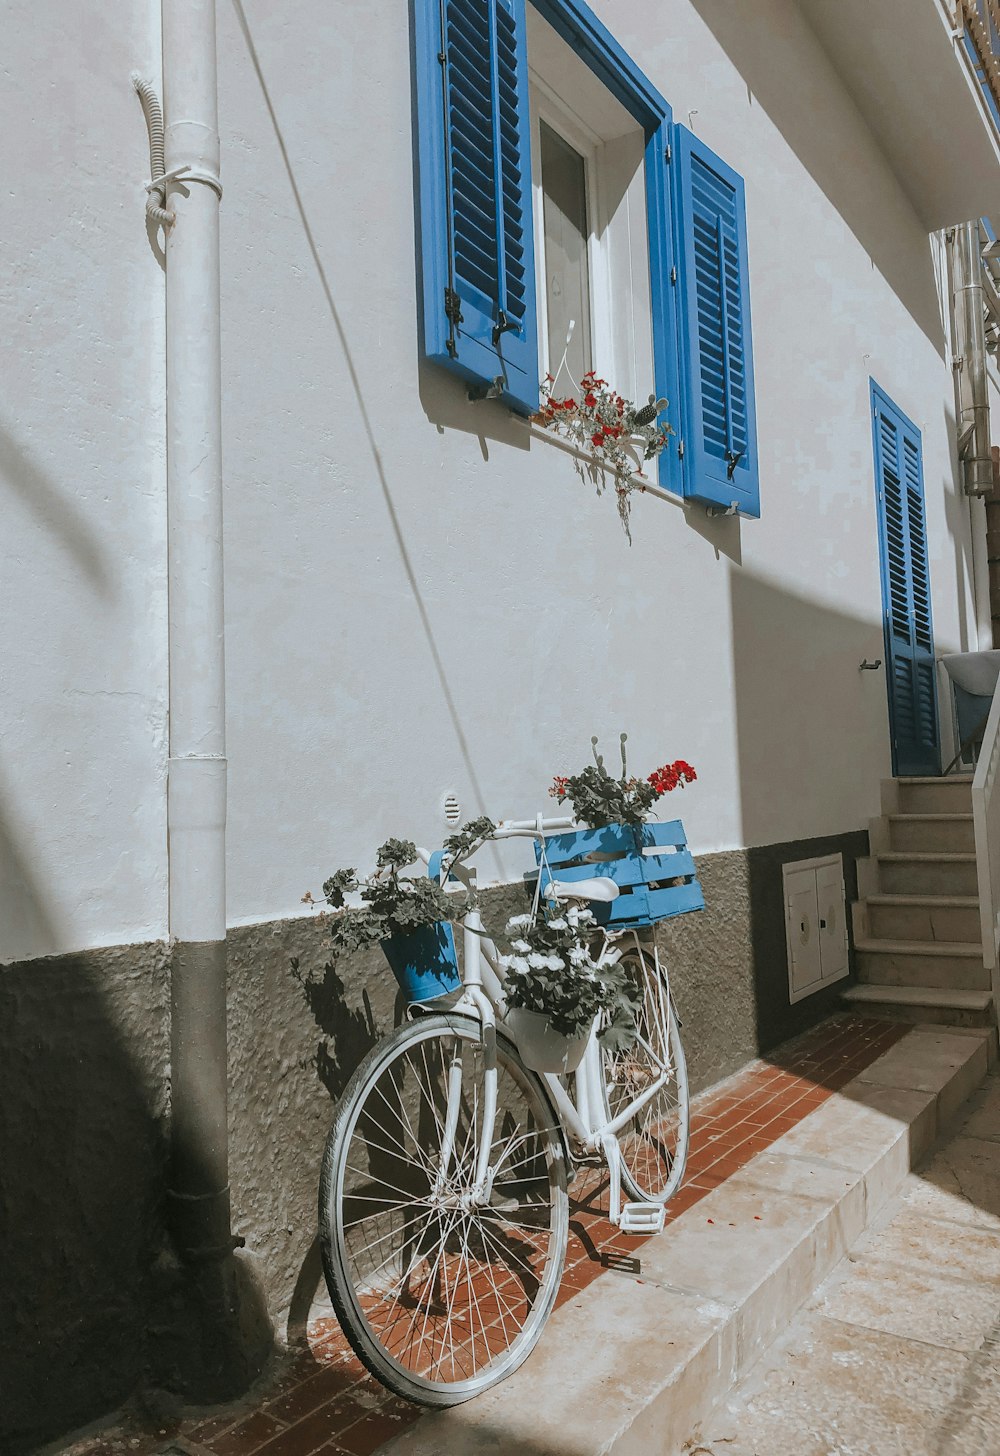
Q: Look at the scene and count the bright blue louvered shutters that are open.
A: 2